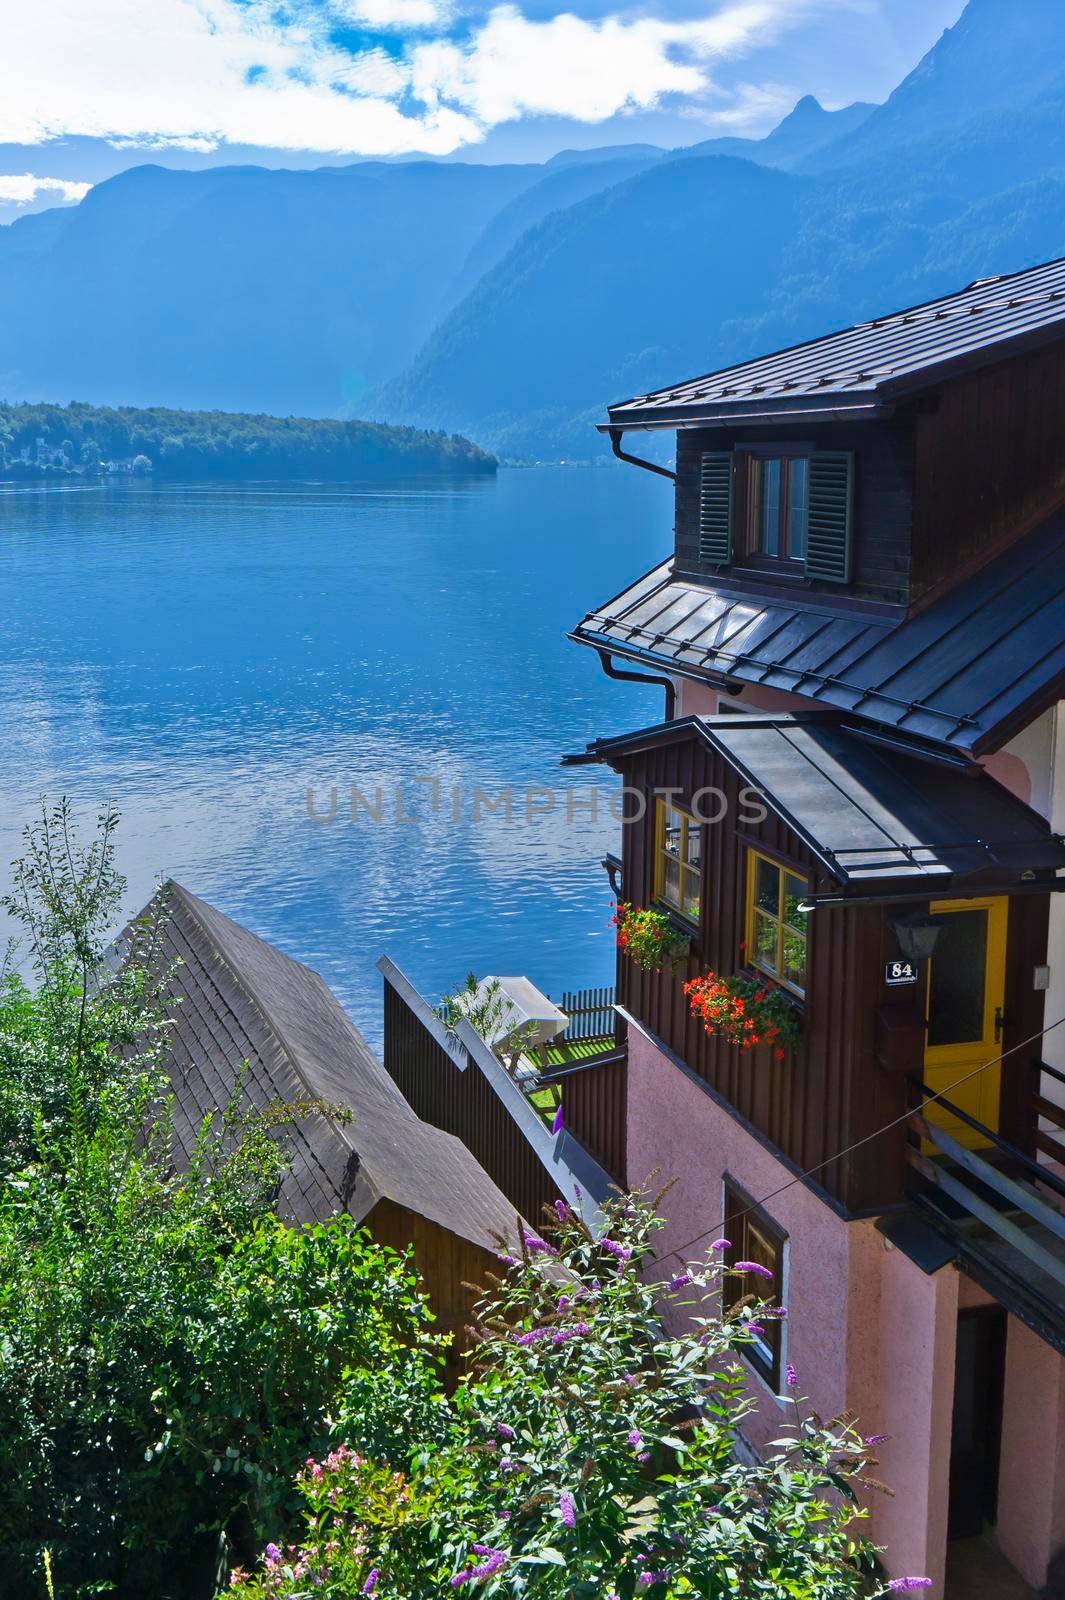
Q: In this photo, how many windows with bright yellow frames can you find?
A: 2